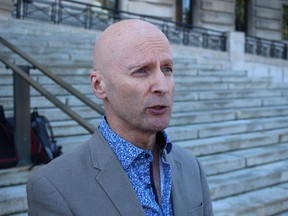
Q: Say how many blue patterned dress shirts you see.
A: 1